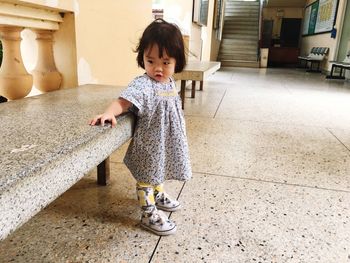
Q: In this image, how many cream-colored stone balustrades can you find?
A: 2